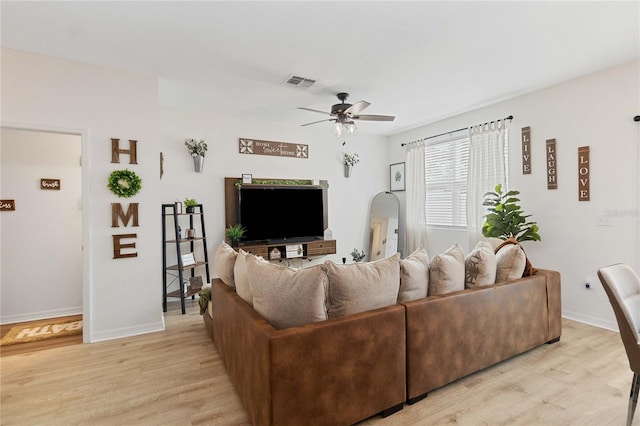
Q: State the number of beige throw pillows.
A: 8